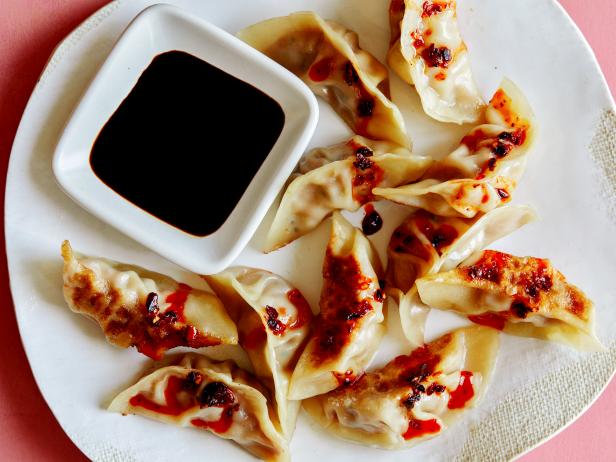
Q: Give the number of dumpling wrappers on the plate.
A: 11